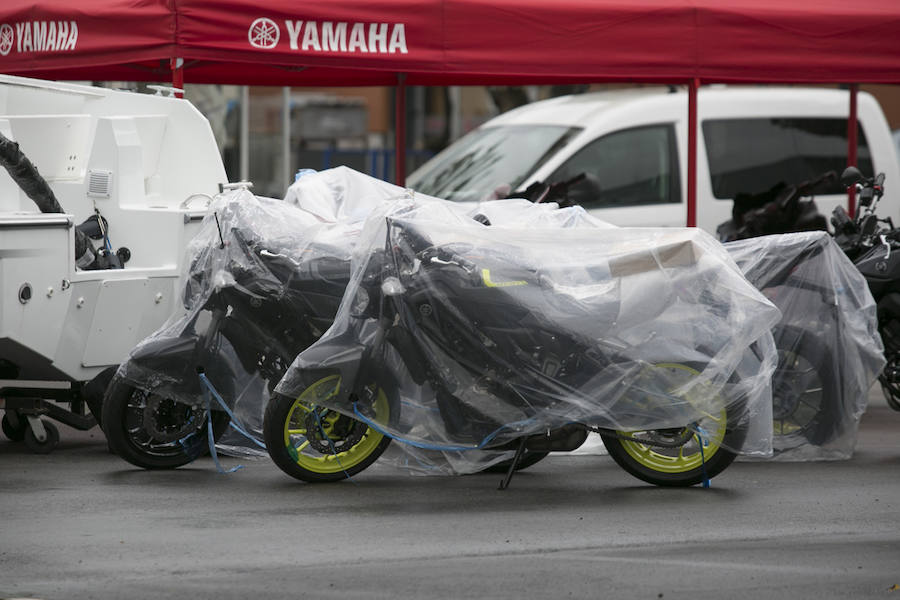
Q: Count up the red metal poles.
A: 4